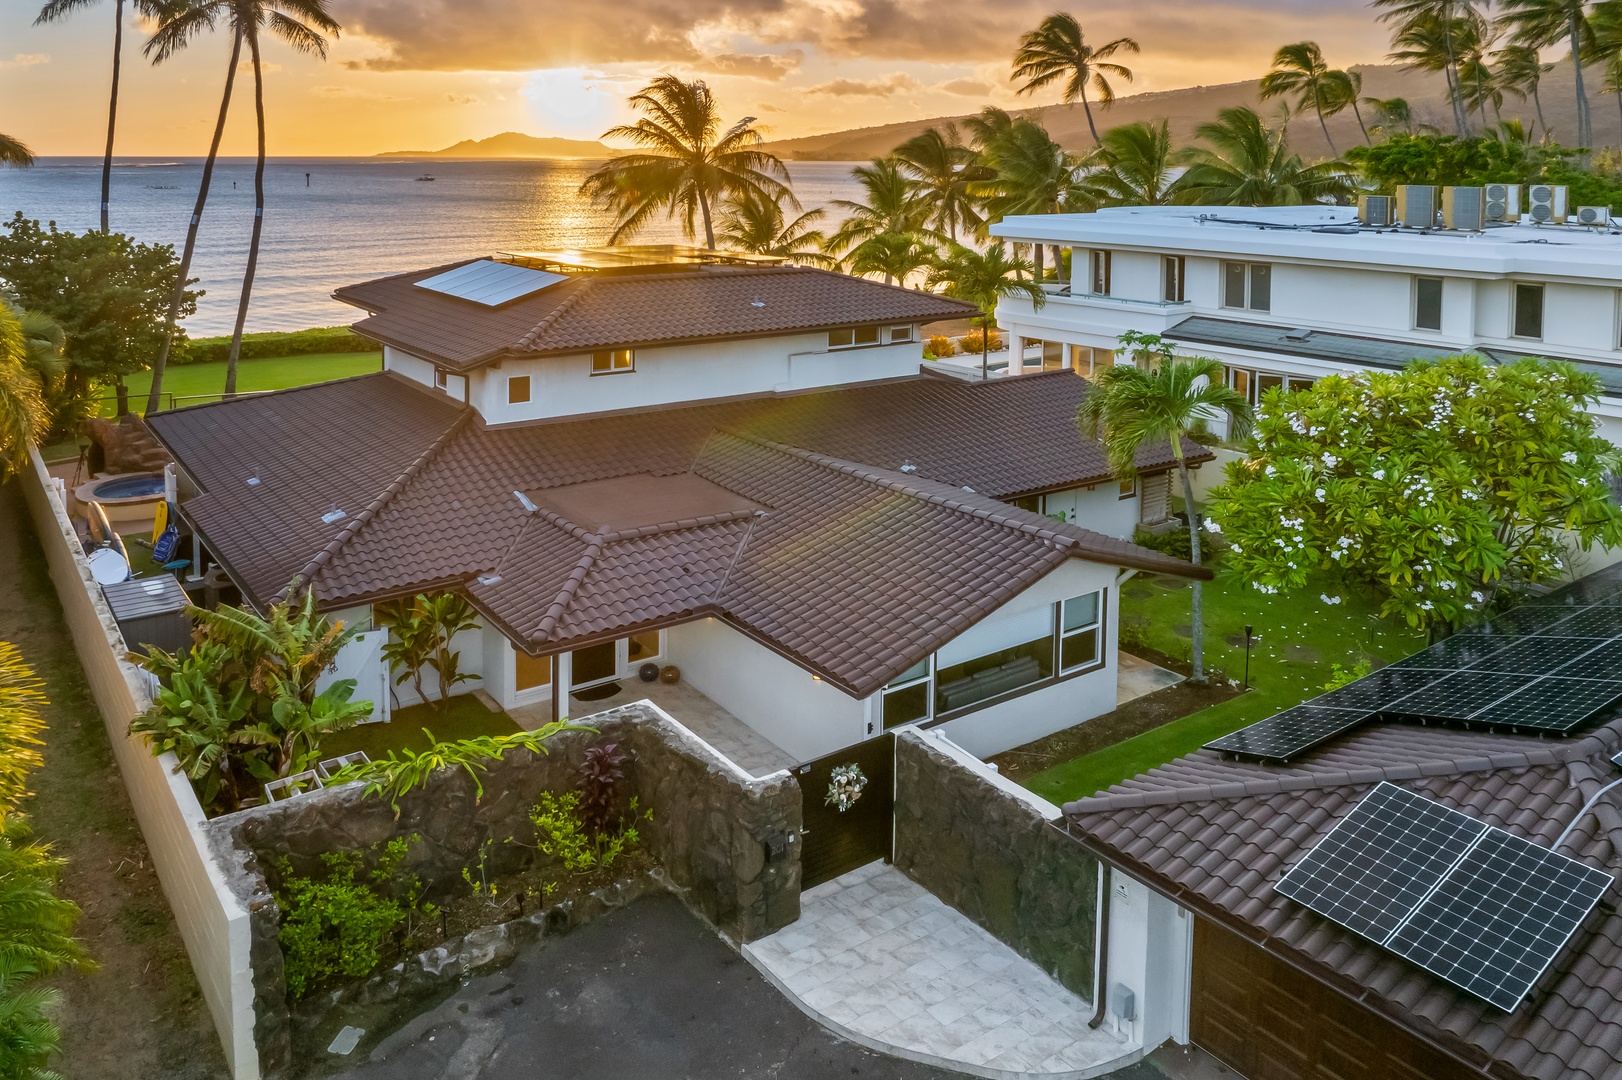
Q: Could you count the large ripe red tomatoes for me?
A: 0